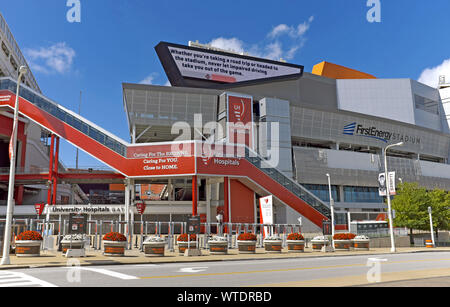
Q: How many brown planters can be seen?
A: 12